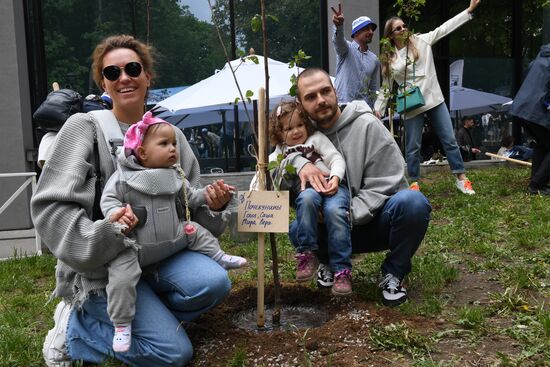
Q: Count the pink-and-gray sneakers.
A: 2